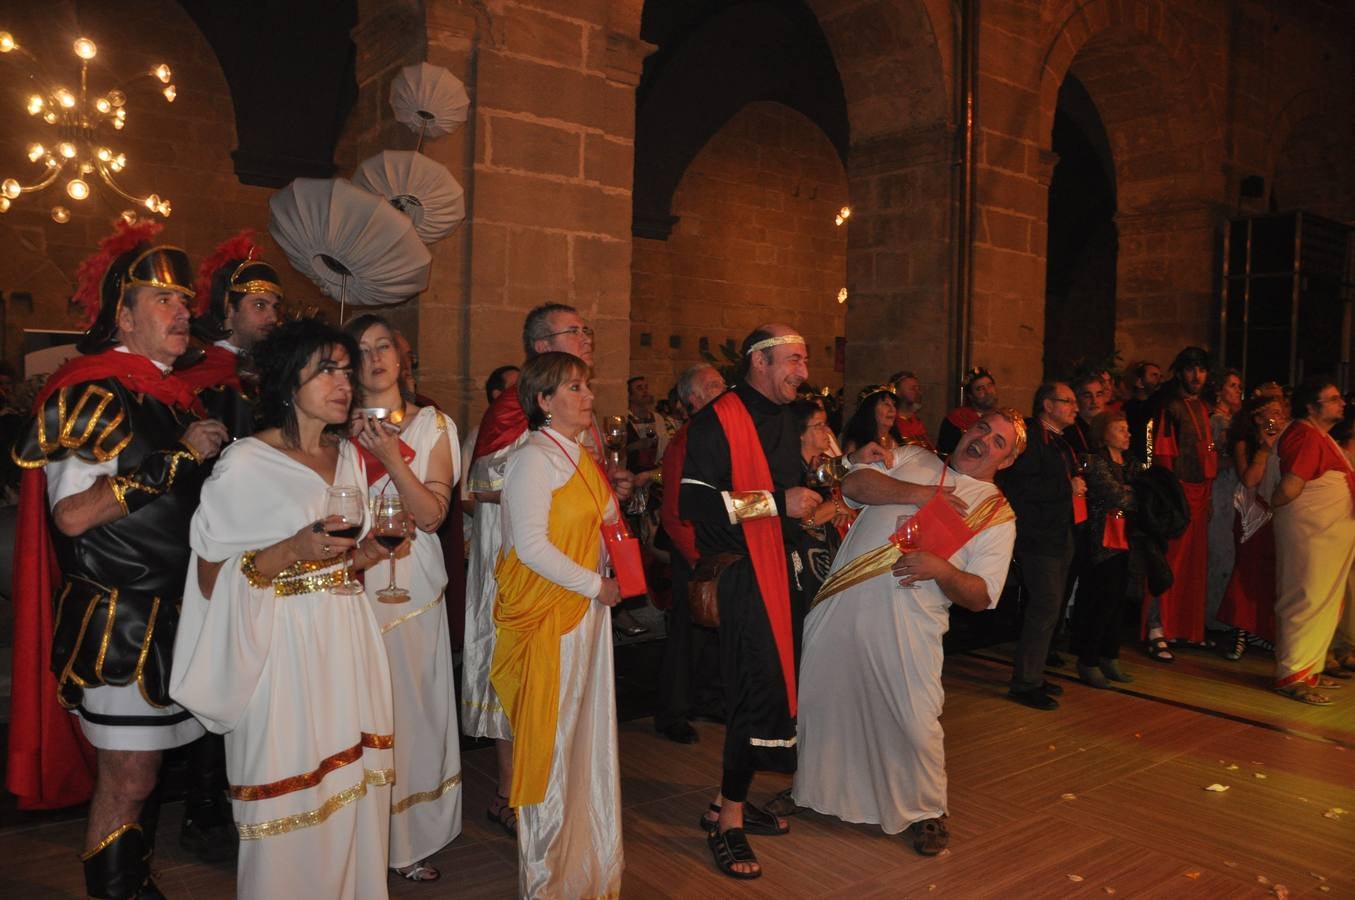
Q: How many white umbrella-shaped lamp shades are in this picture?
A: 3